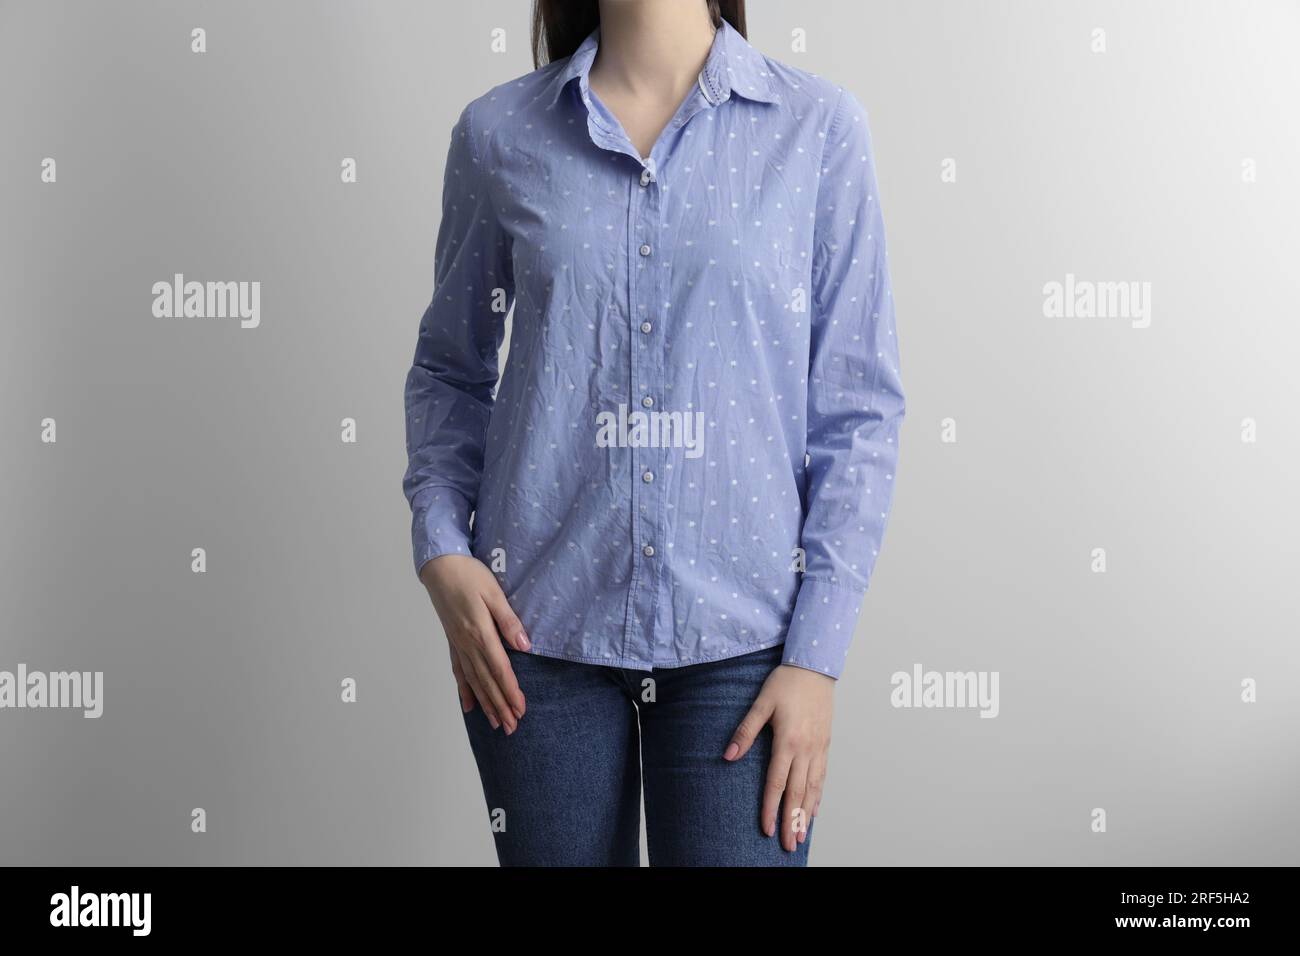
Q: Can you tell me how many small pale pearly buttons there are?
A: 6